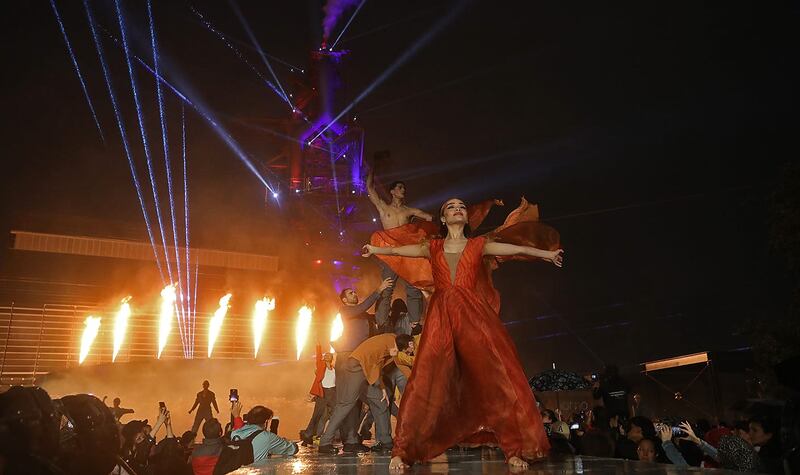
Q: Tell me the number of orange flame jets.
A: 7